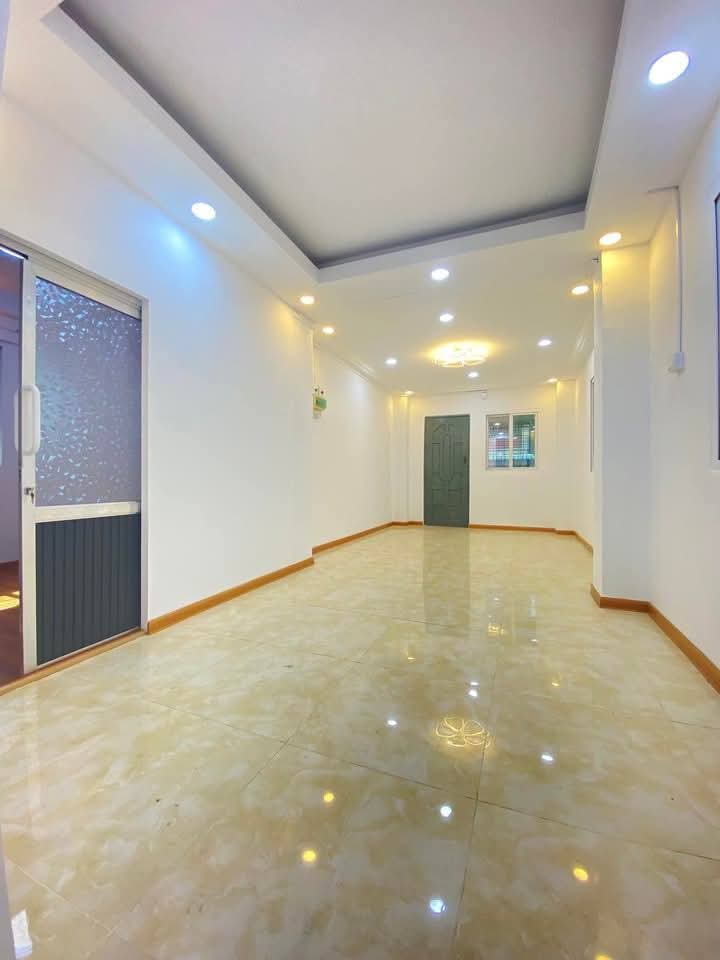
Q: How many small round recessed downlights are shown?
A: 13